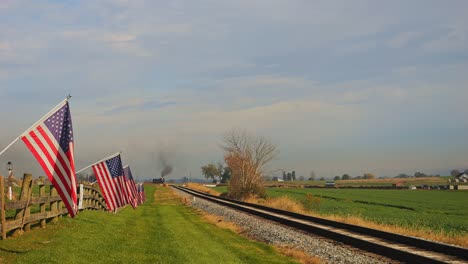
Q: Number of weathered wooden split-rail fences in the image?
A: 1